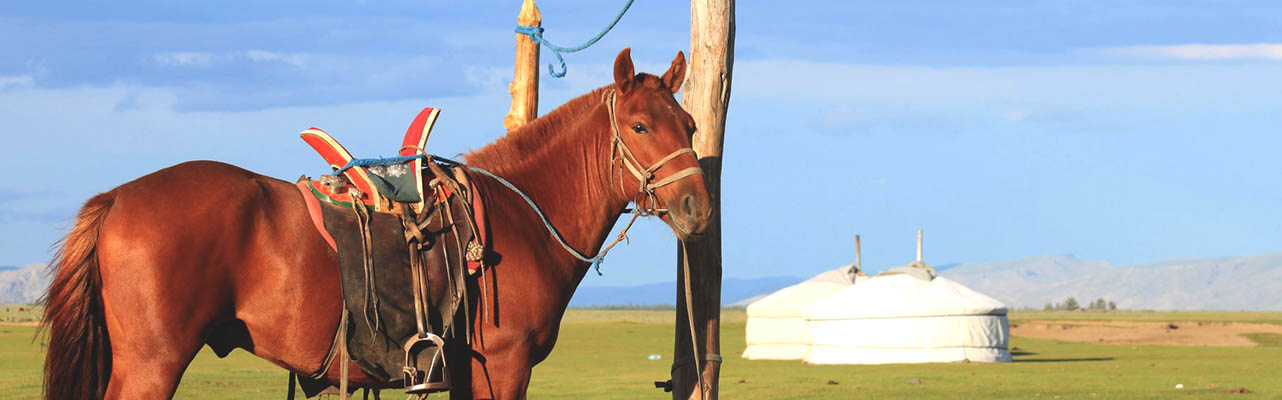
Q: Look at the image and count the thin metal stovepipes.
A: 2